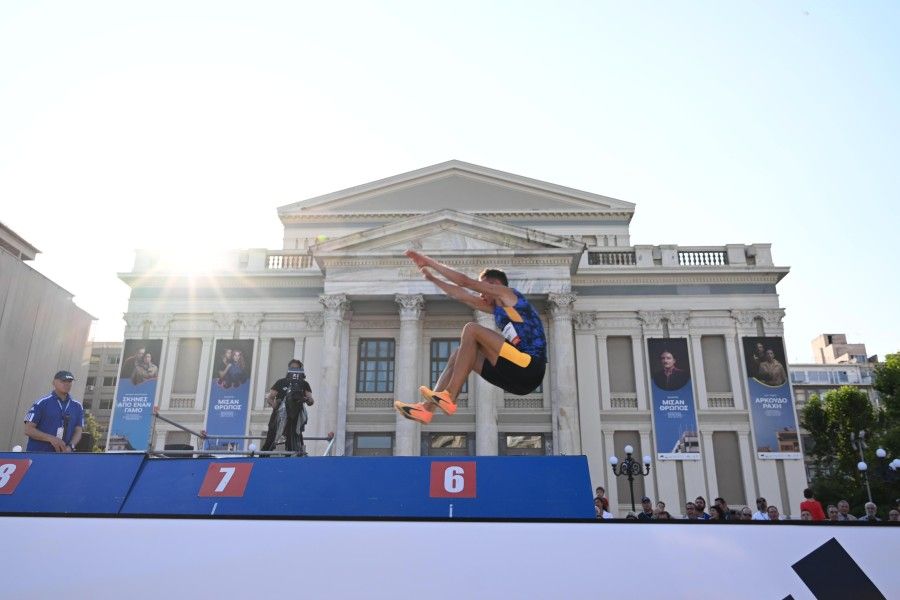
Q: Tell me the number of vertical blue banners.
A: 4